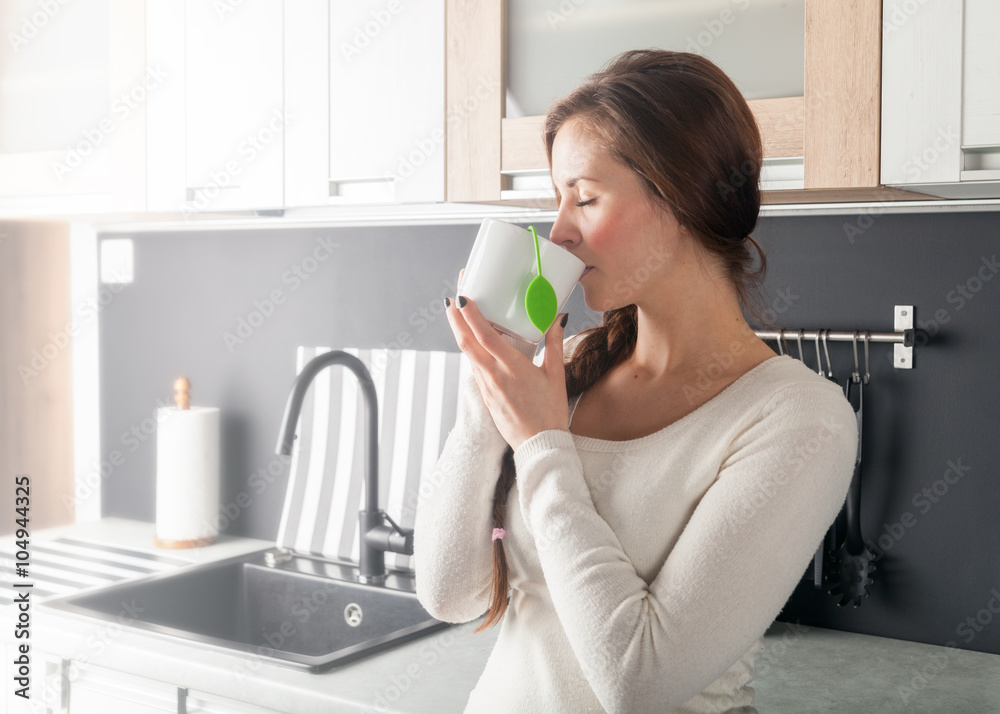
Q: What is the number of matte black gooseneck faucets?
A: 1